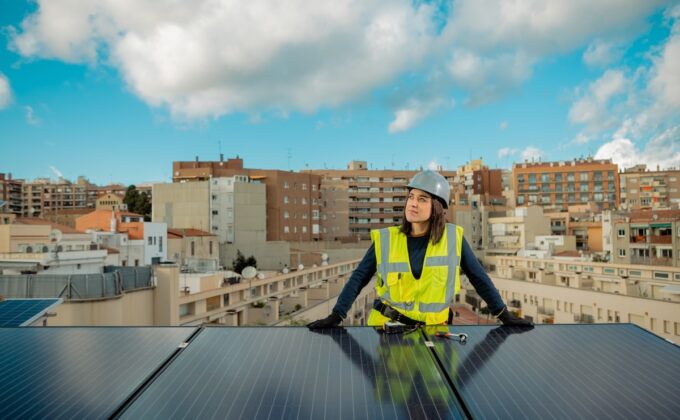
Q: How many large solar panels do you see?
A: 3